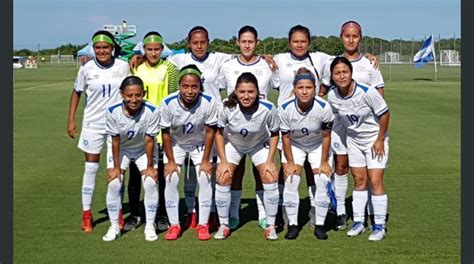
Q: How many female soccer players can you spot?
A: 11